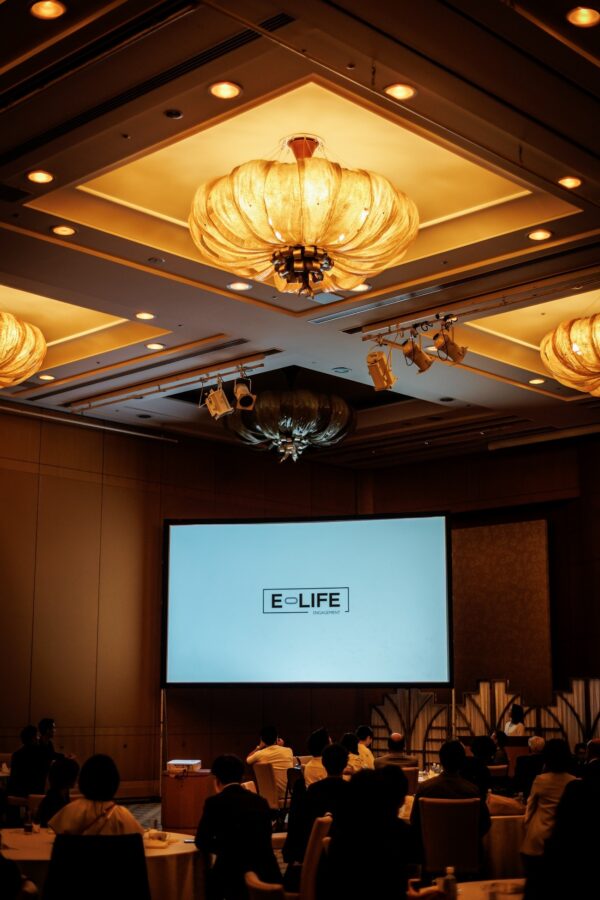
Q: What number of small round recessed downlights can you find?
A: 15